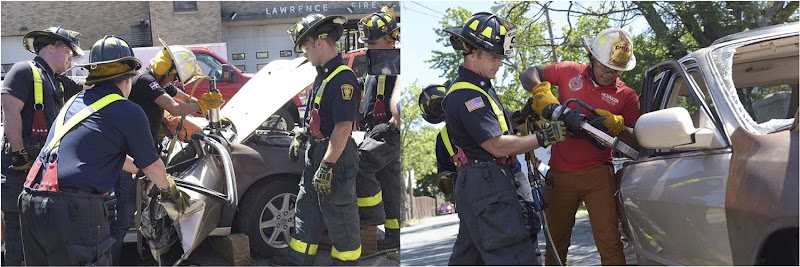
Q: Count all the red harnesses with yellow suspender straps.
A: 5